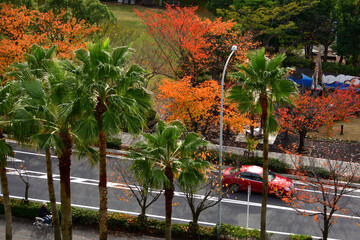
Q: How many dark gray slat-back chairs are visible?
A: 0